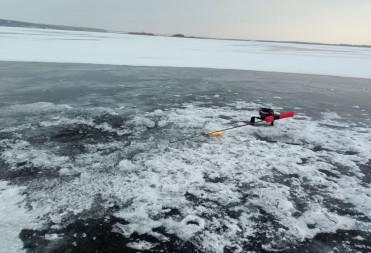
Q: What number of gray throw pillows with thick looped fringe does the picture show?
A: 0